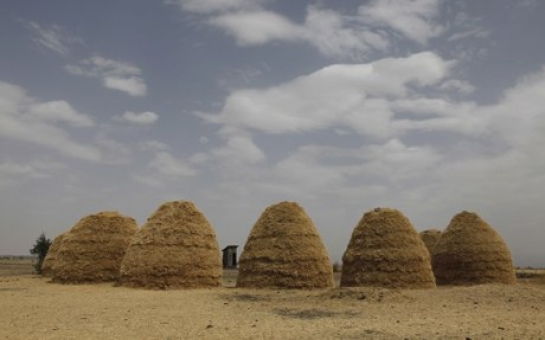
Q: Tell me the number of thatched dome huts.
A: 7